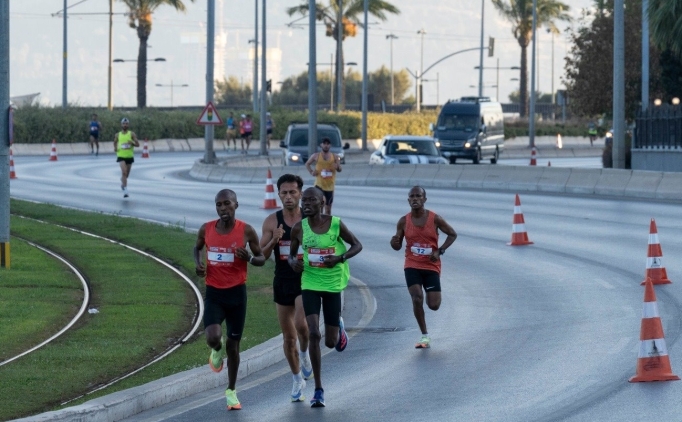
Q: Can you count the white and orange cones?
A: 8